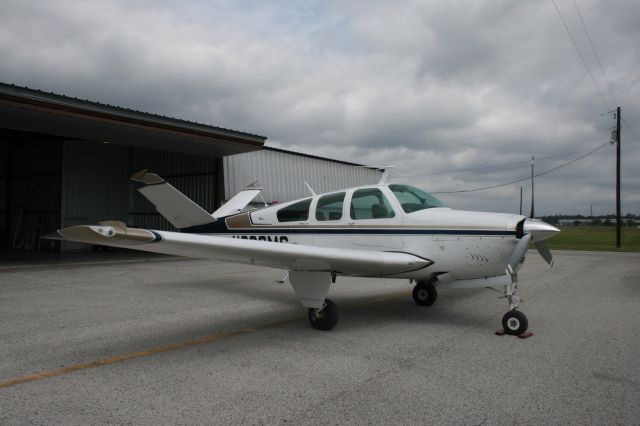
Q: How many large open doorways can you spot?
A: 1